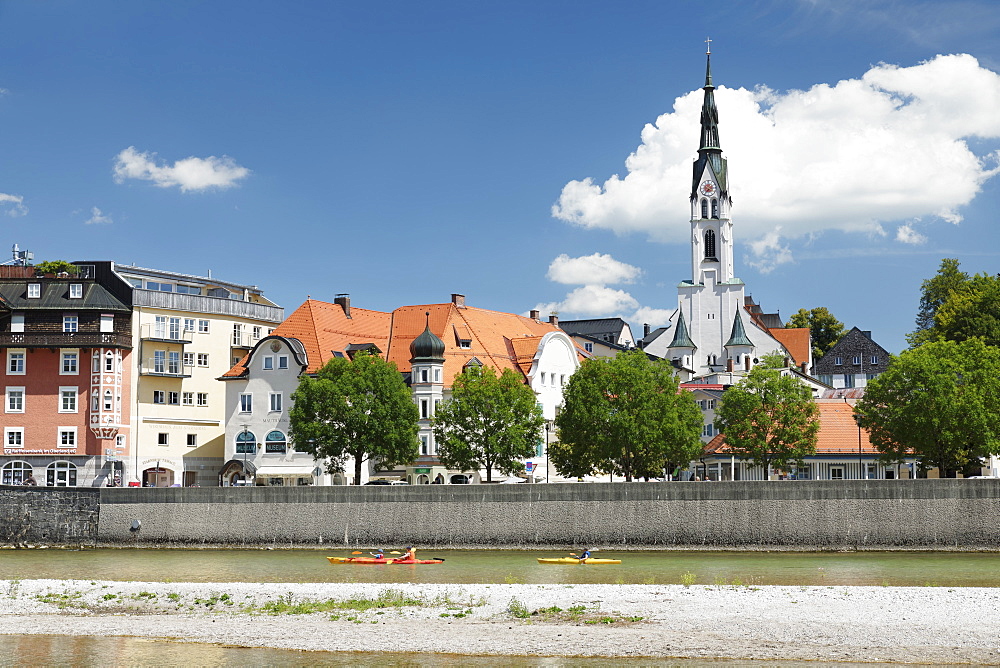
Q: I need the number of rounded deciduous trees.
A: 5